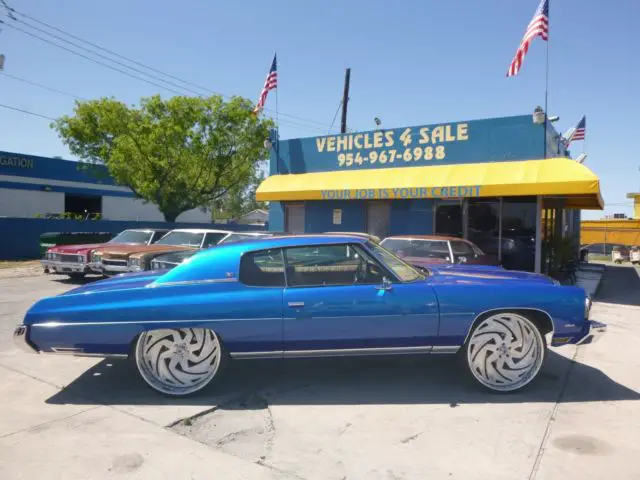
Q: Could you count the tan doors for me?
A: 2